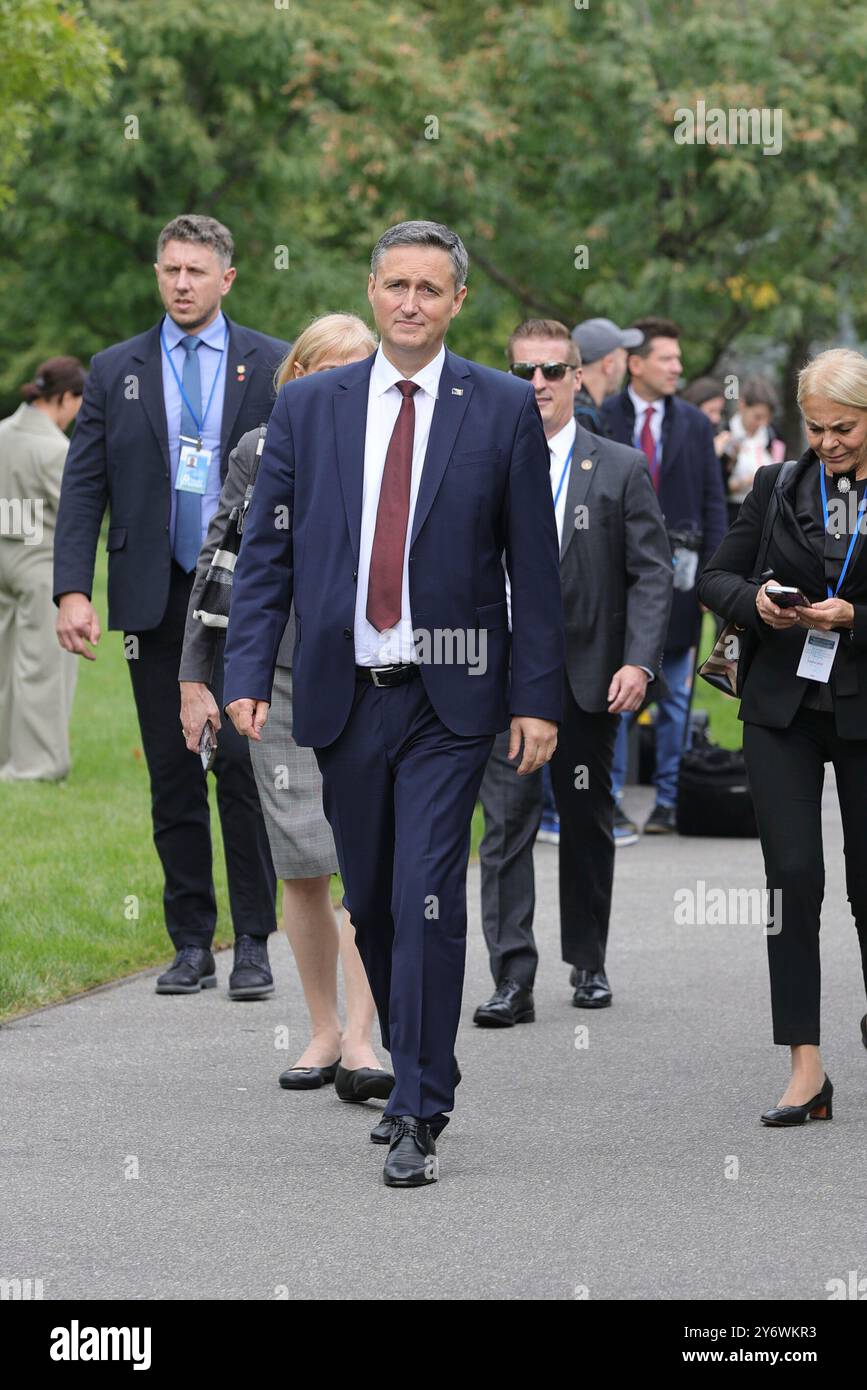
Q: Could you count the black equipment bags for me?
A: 1